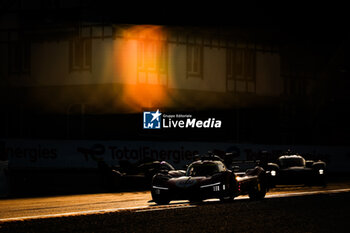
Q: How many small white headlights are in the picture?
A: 2